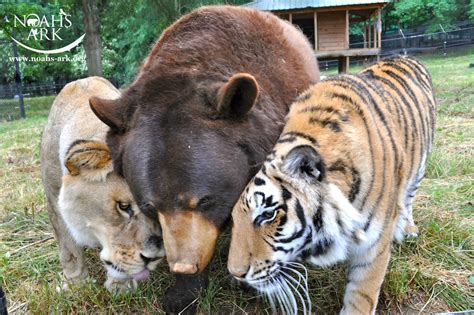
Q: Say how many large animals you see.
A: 3